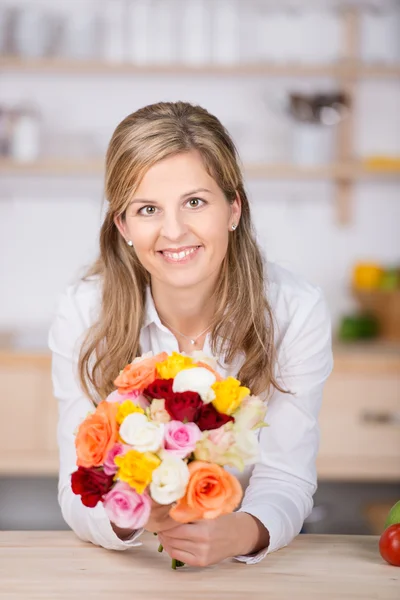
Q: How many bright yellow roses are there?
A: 4